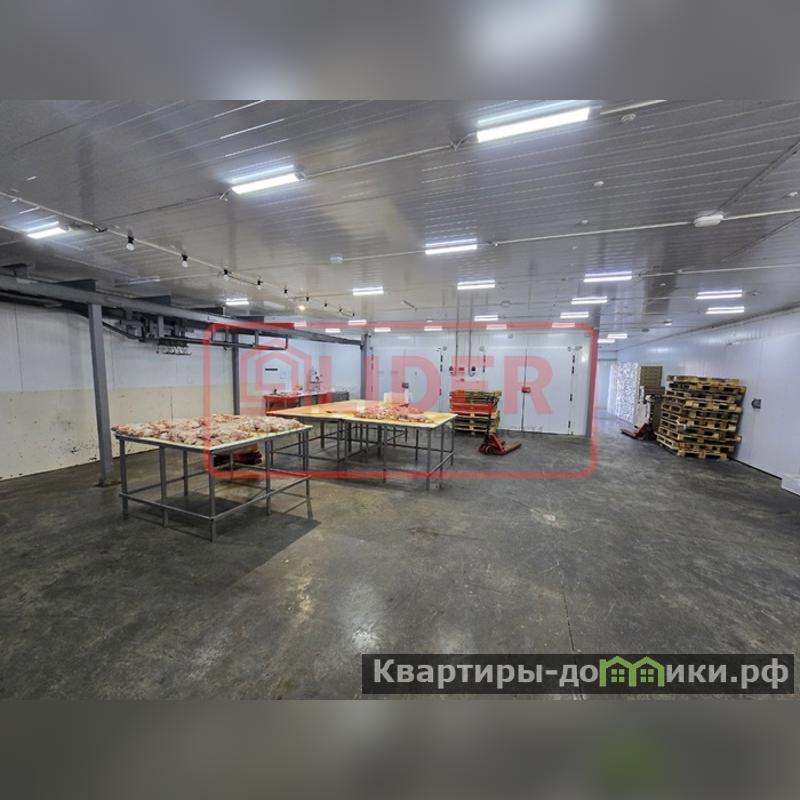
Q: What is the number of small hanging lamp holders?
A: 9